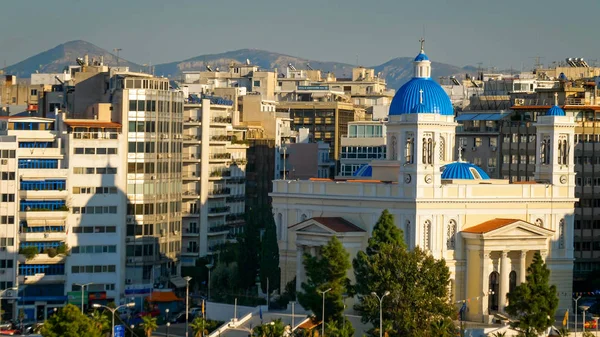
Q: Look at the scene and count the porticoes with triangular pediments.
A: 2